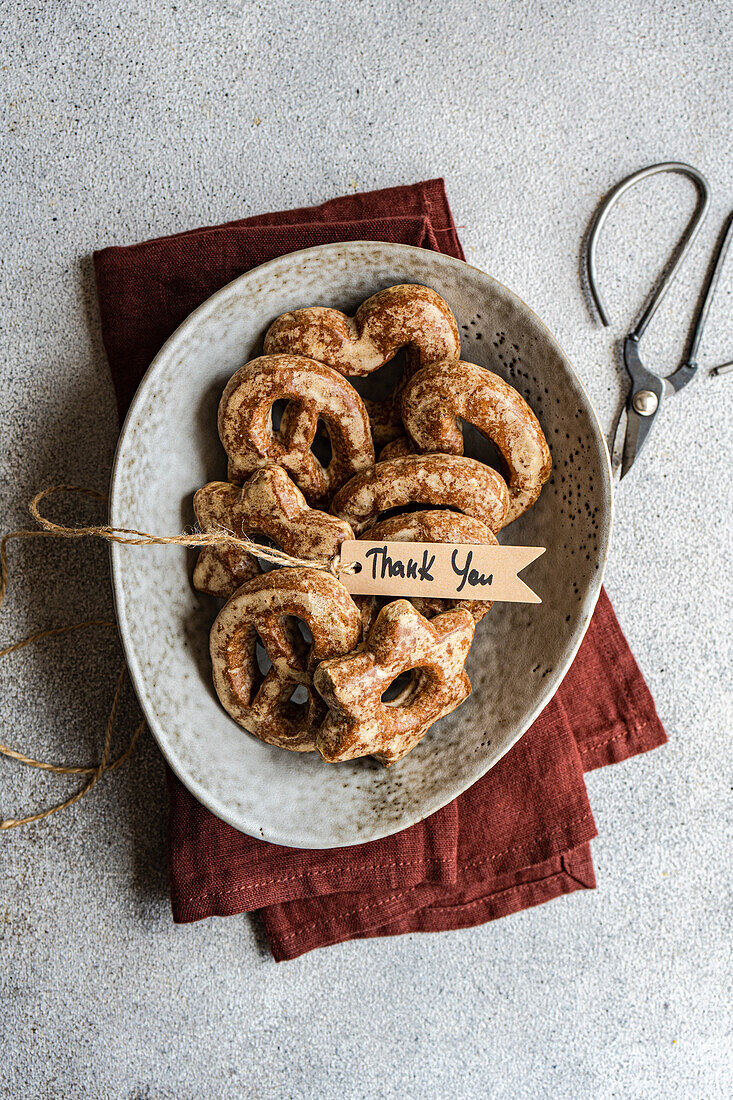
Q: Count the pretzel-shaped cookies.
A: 2